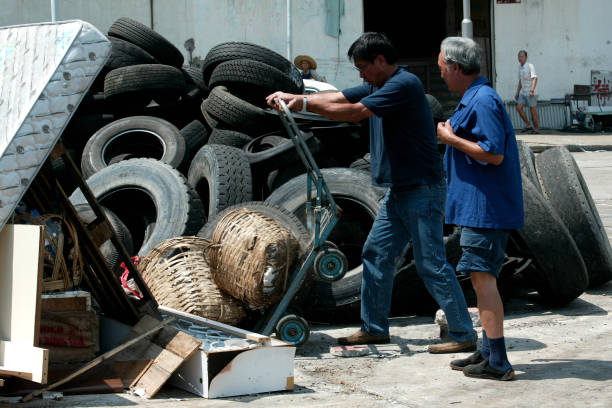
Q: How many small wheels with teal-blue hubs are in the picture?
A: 2